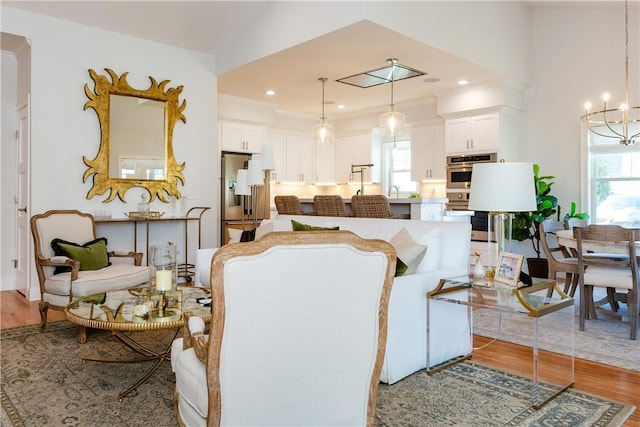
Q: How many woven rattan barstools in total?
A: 3